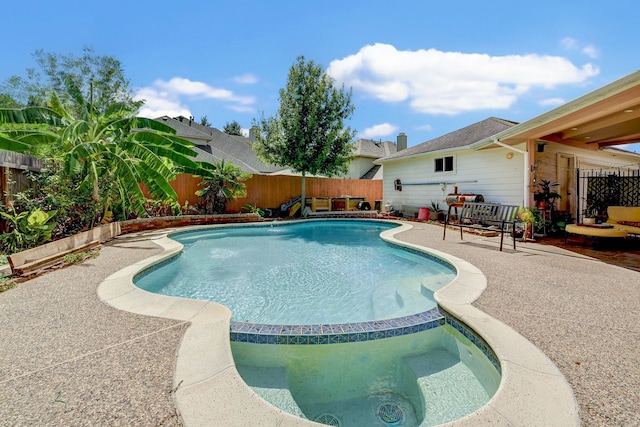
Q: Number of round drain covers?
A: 2